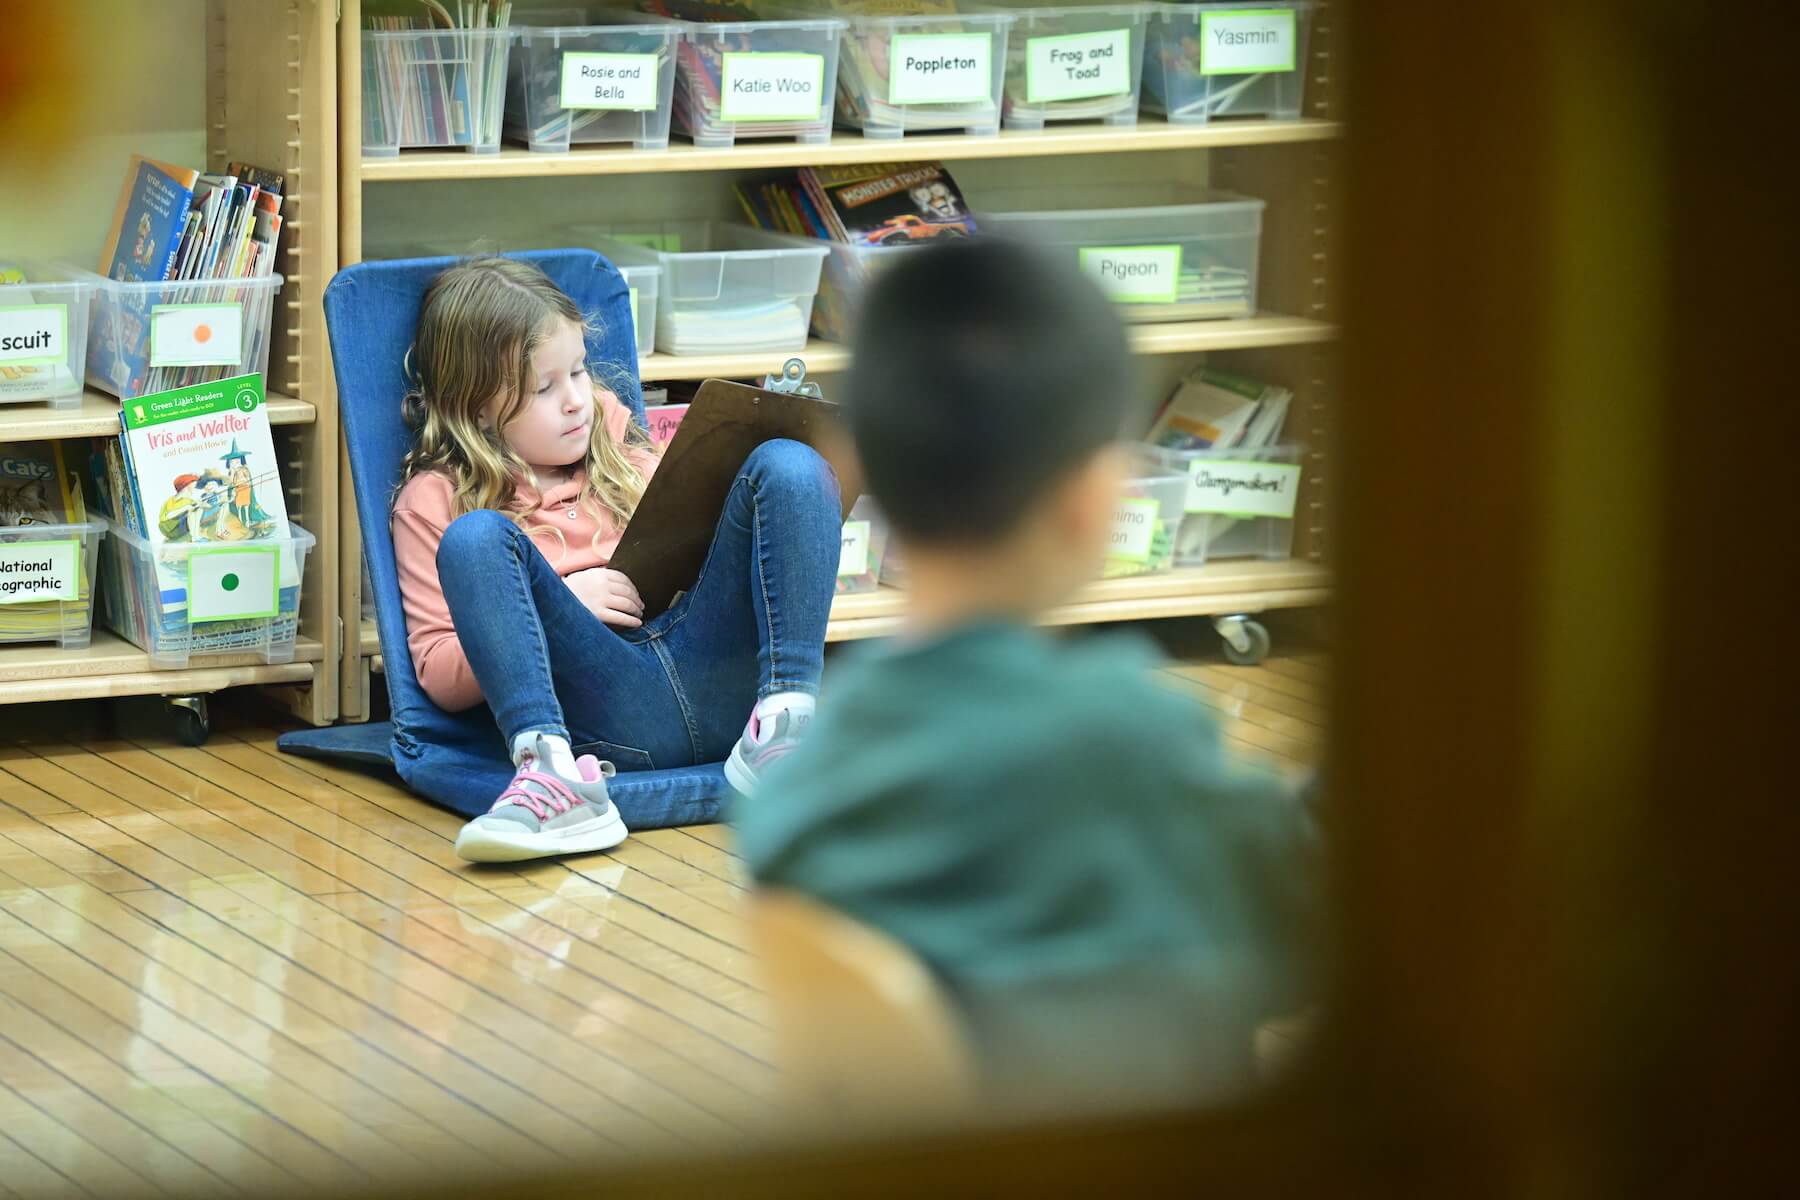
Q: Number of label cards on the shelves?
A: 13